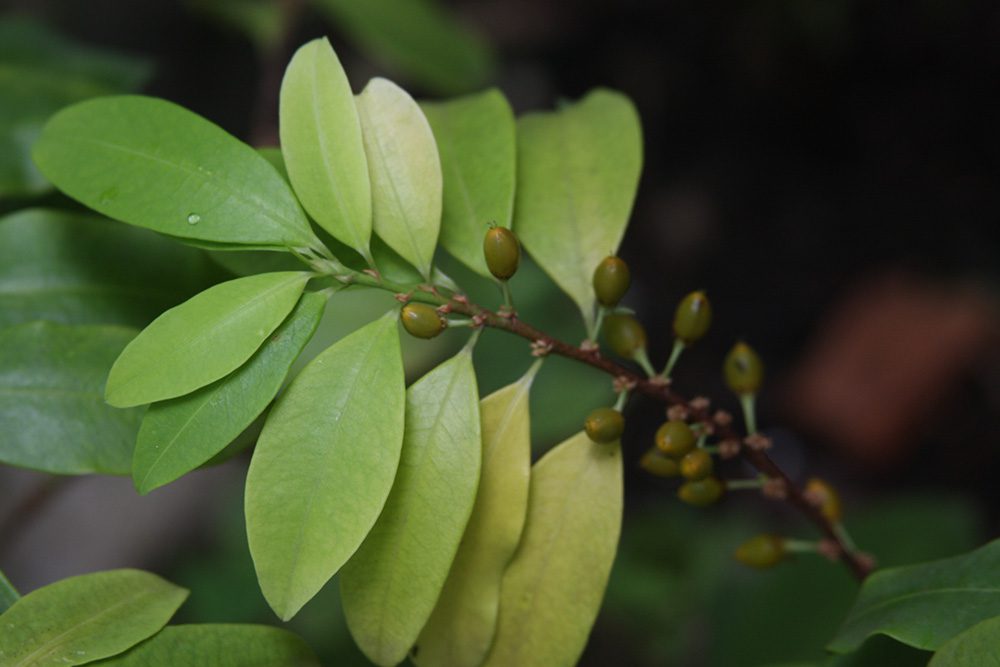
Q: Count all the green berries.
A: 13